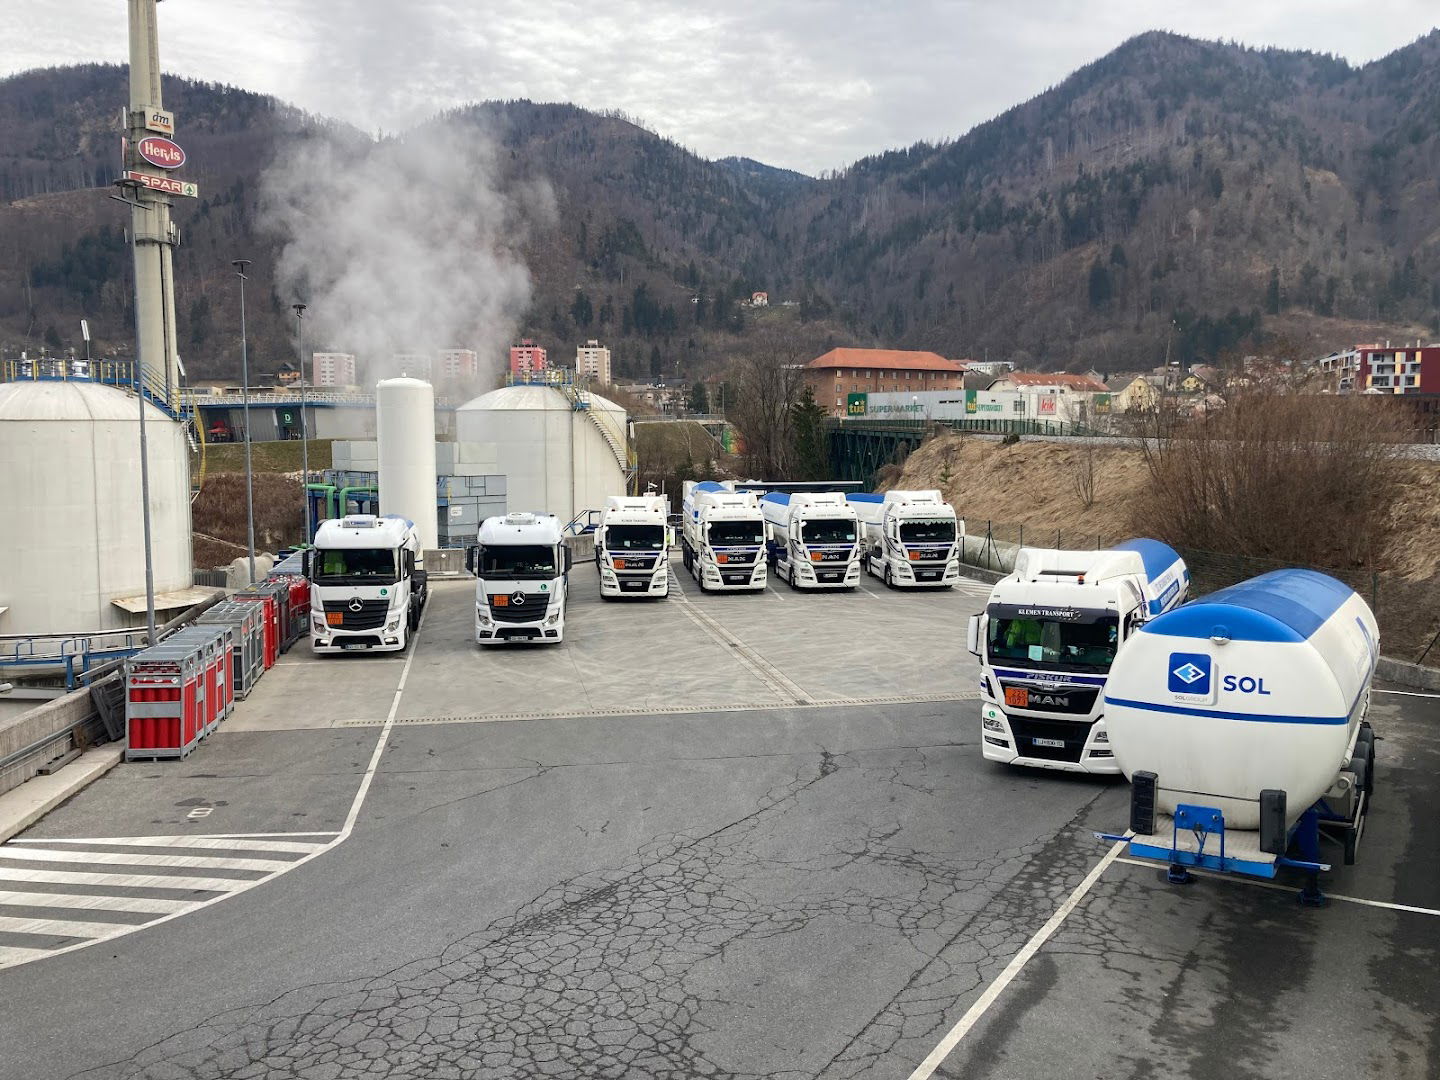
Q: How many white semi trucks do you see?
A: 7